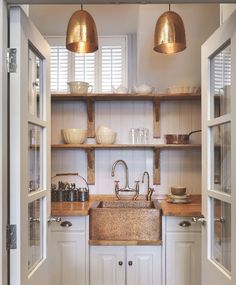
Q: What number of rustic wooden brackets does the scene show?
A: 4